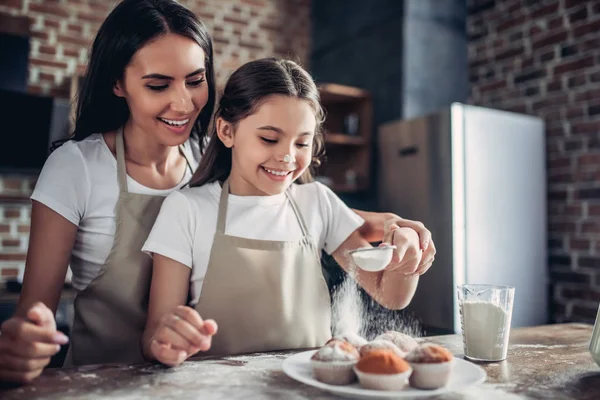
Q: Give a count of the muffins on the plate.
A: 6